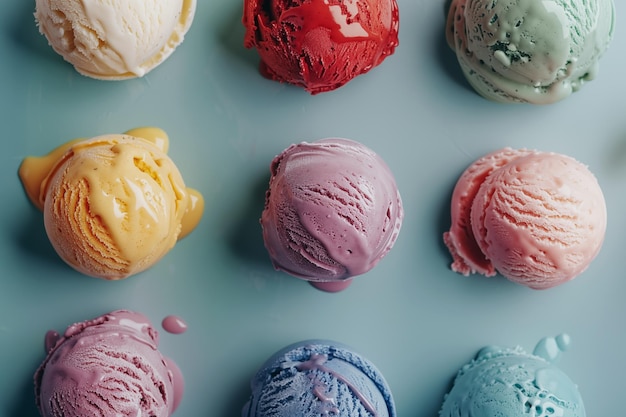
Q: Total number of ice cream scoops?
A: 9